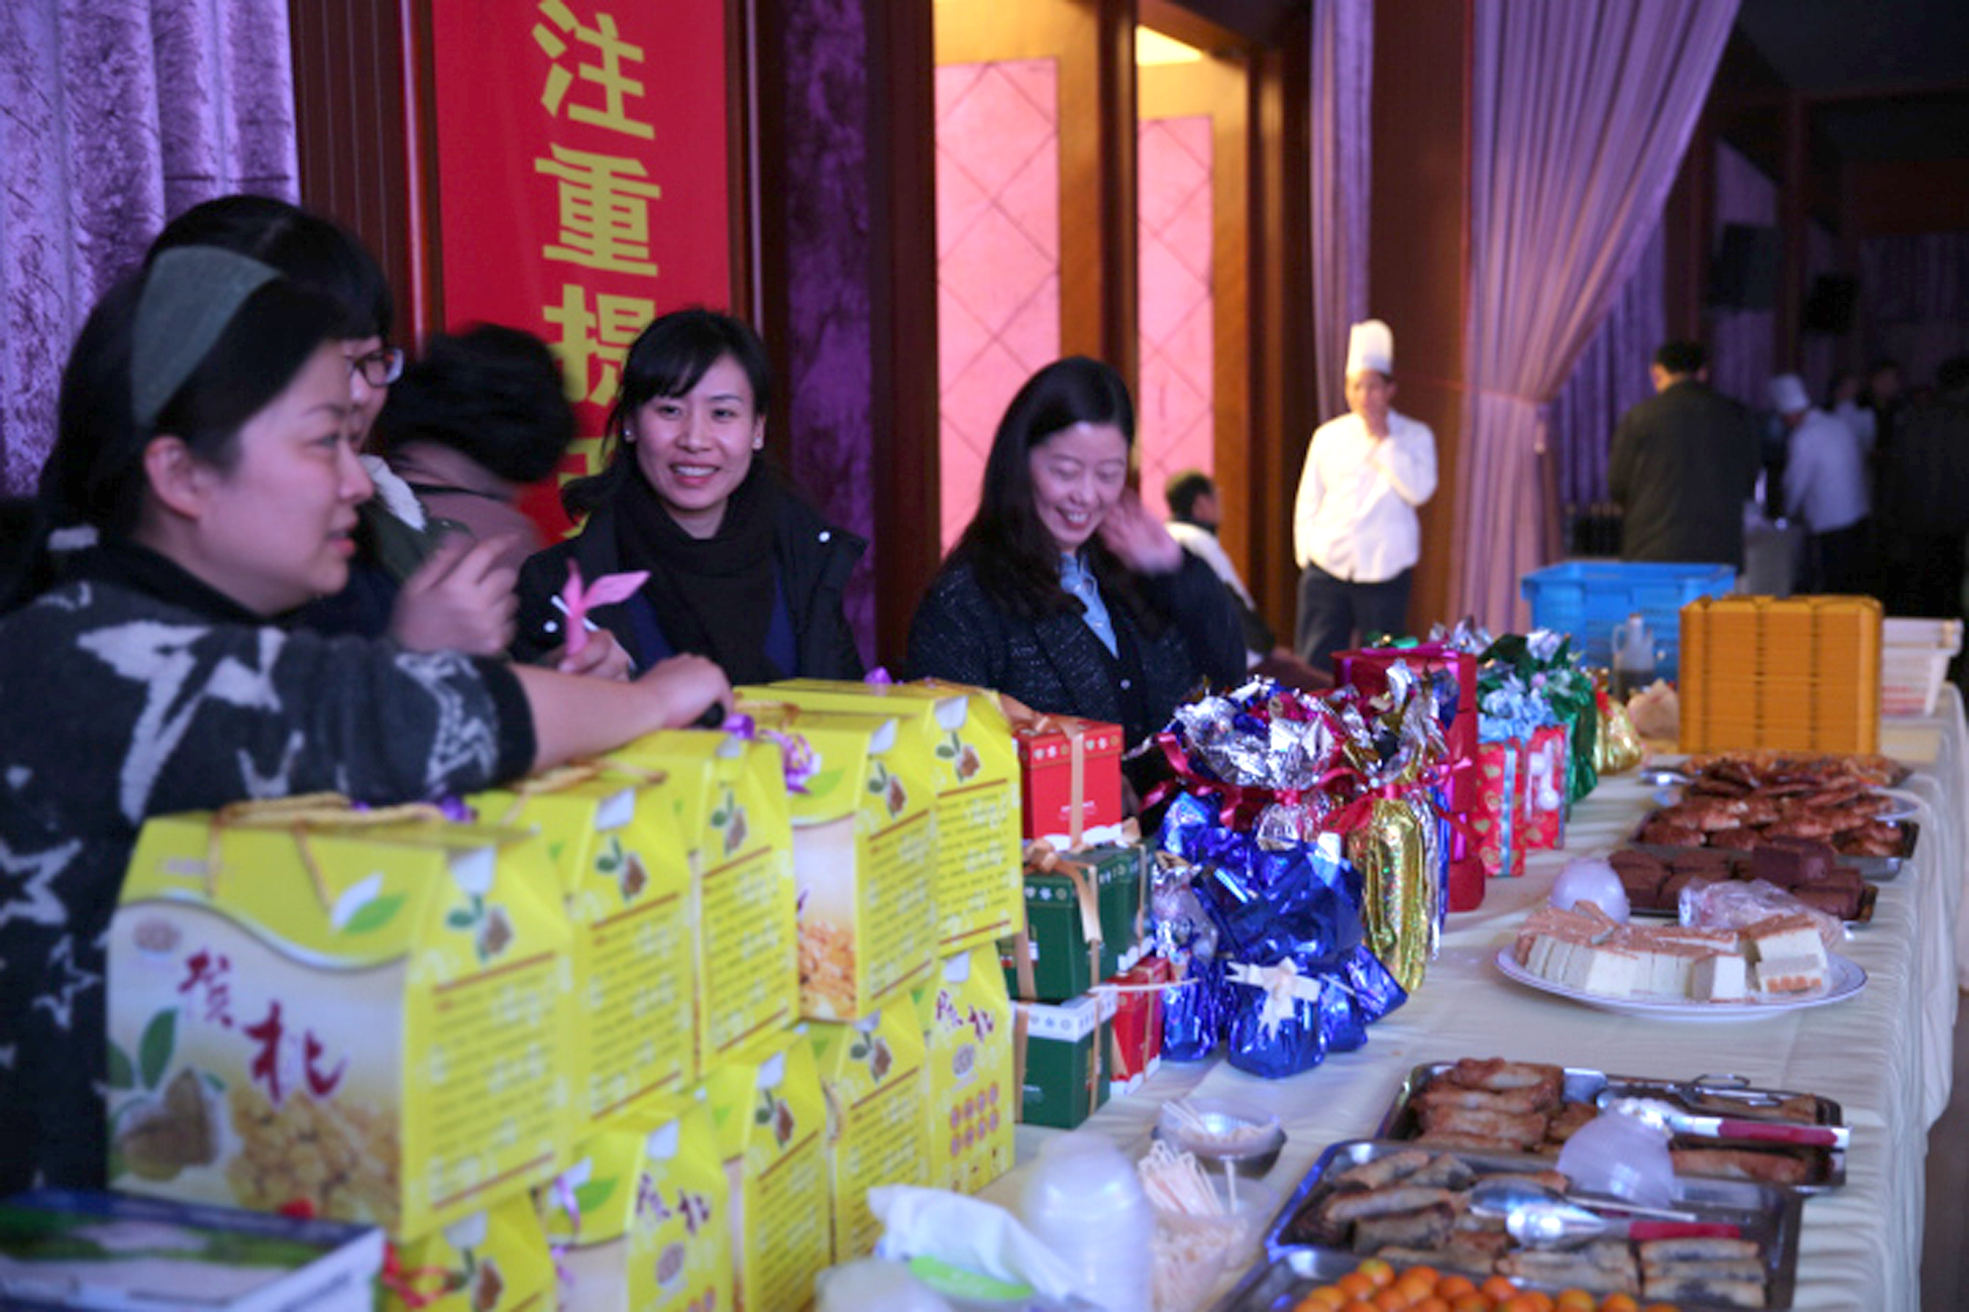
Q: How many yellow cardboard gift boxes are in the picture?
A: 10